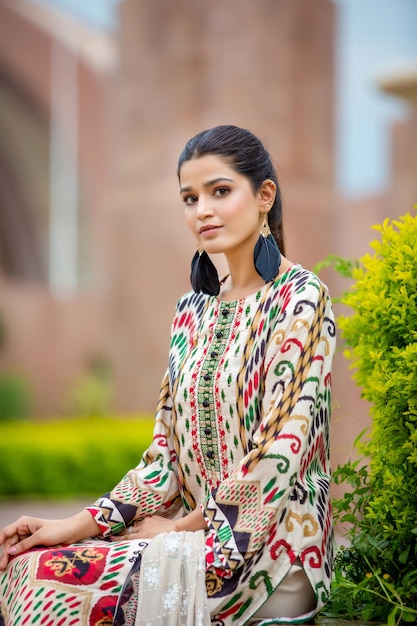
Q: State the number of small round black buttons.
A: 7